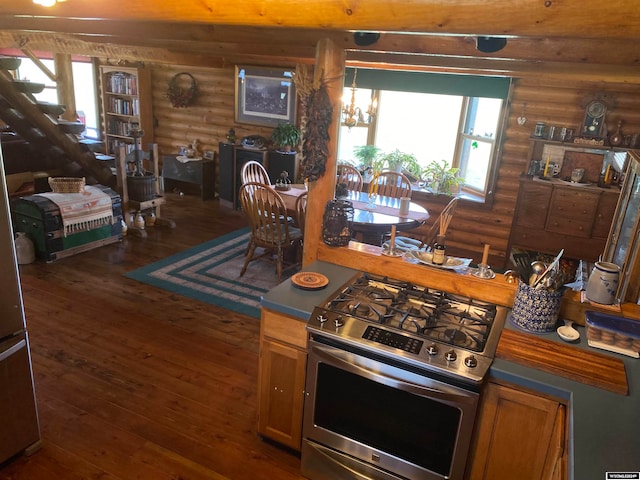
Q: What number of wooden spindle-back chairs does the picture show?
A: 6